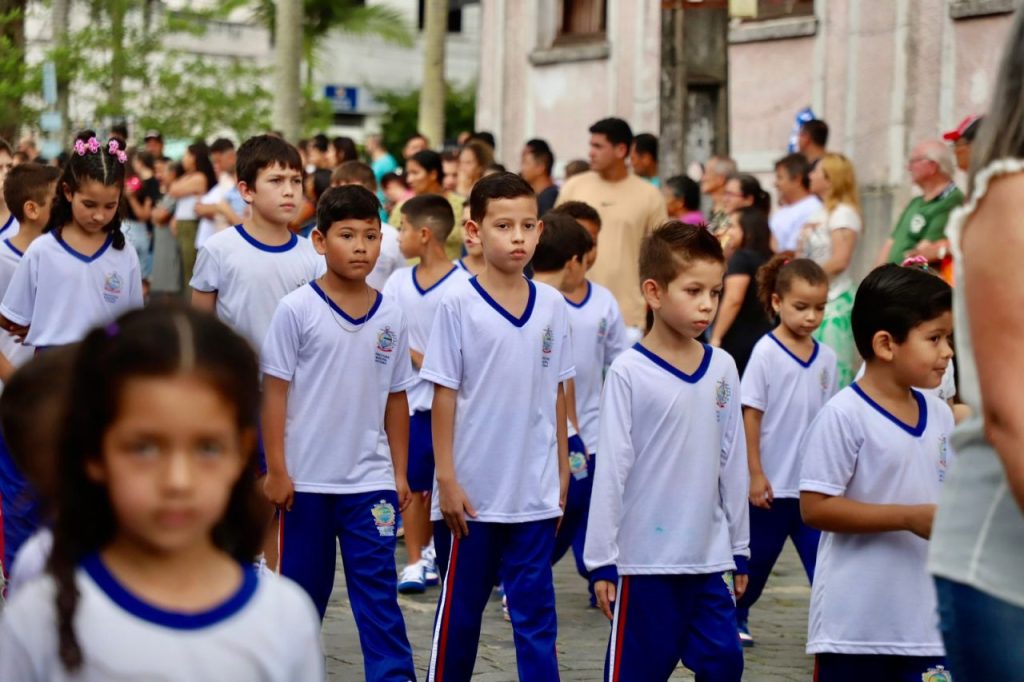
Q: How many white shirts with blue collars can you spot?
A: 13